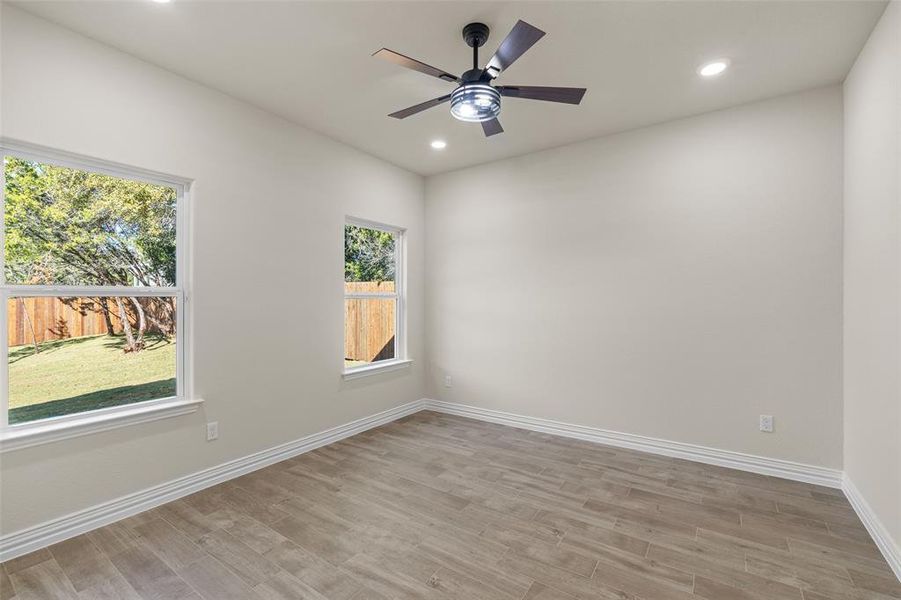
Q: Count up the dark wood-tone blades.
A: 5